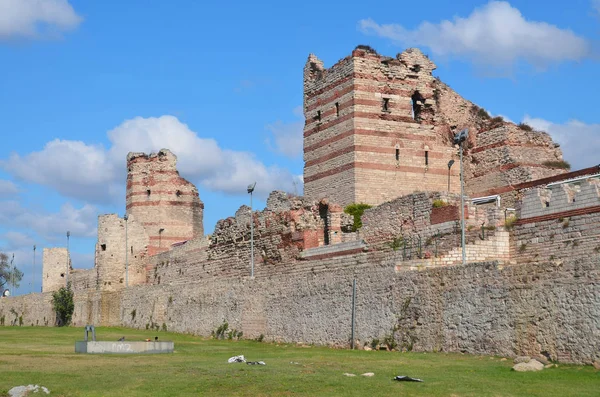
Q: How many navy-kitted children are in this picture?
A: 0